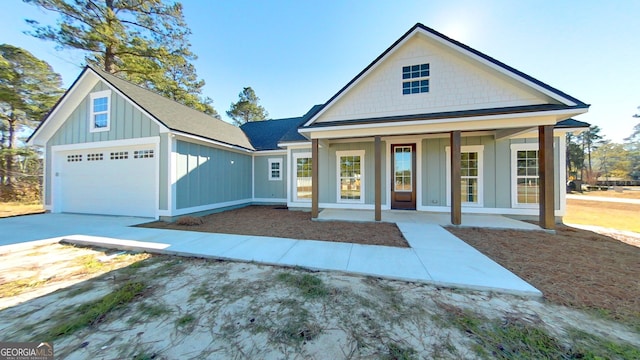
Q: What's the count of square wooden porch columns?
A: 4